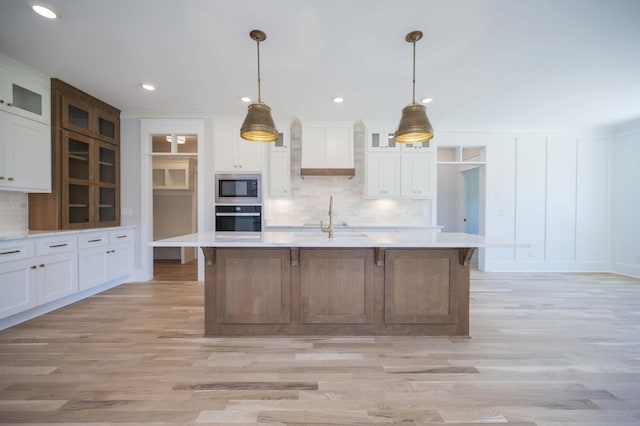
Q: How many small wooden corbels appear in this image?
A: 4